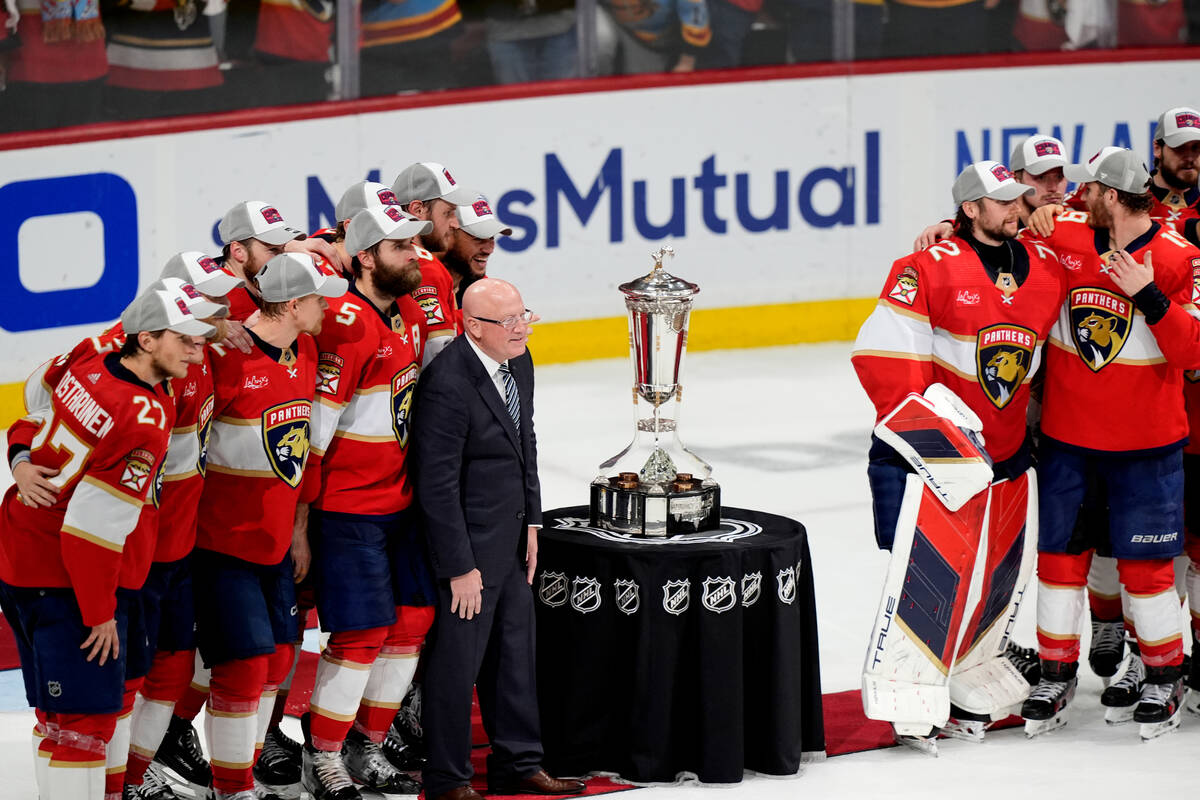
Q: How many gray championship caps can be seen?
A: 13